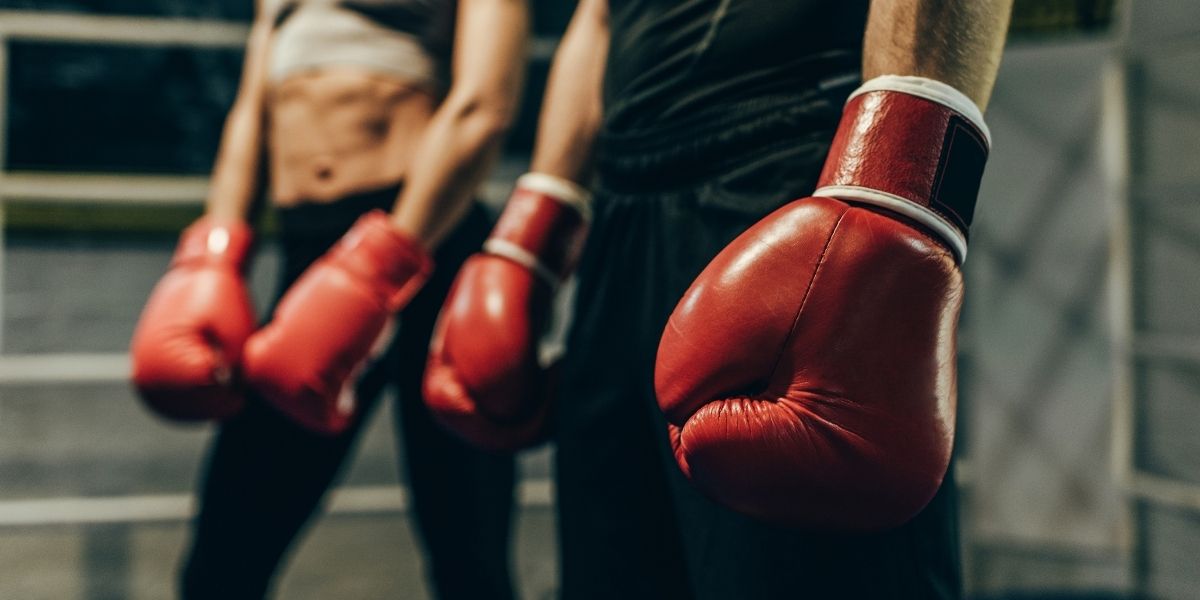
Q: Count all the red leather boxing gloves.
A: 4